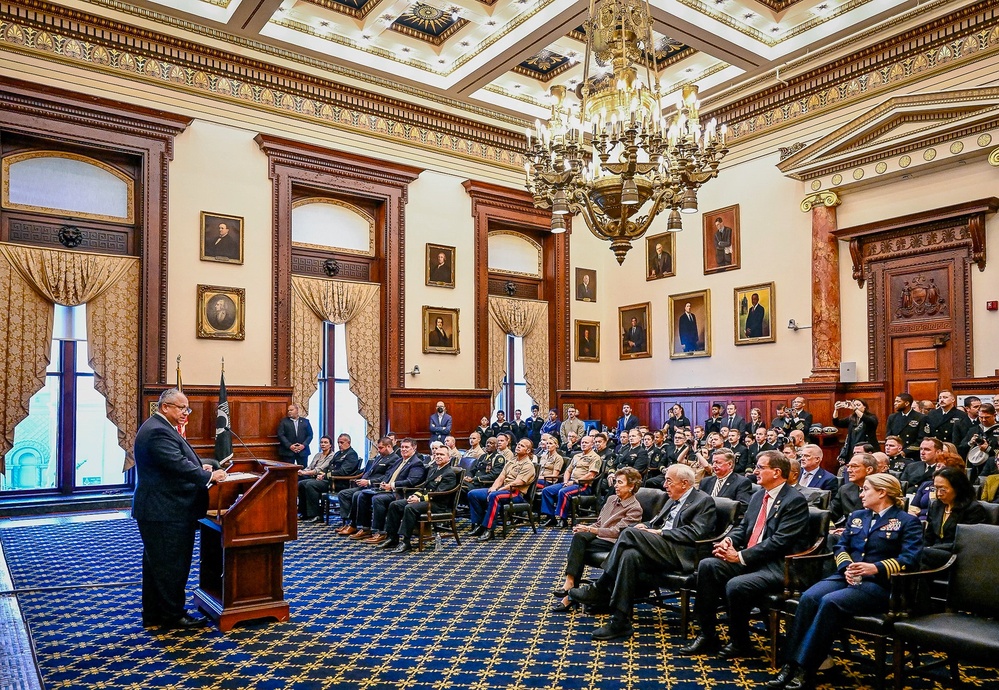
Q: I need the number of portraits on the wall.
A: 11